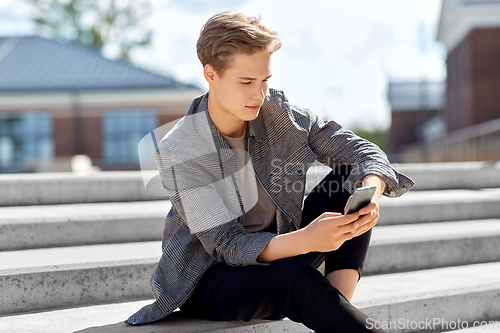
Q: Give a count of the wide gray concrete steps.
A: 4